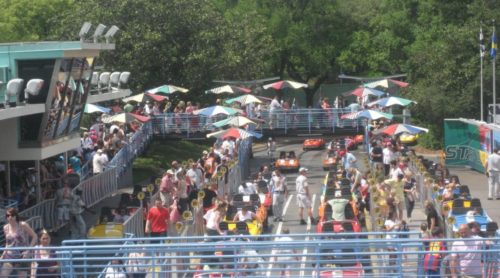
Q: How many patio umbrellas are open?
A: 15